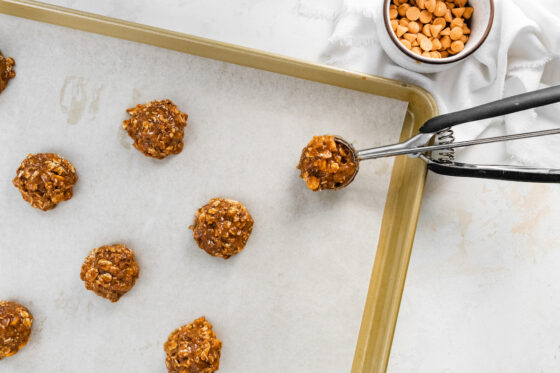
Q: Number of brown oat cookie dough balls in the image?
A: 8